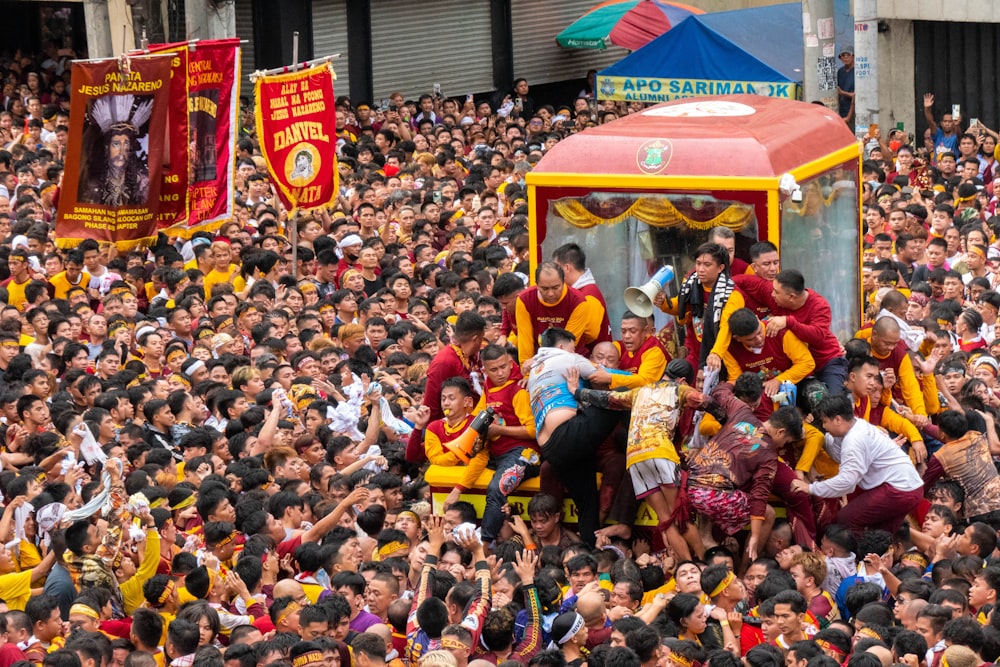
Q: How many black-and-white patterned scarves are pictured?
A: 1